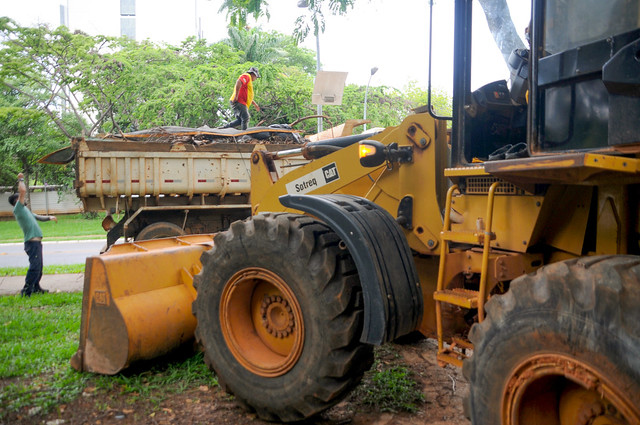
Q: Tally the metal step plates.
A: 3